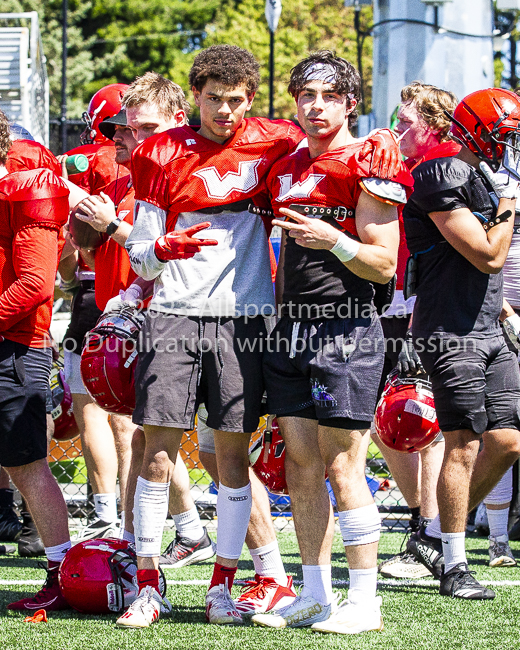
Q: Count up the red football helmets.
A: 7